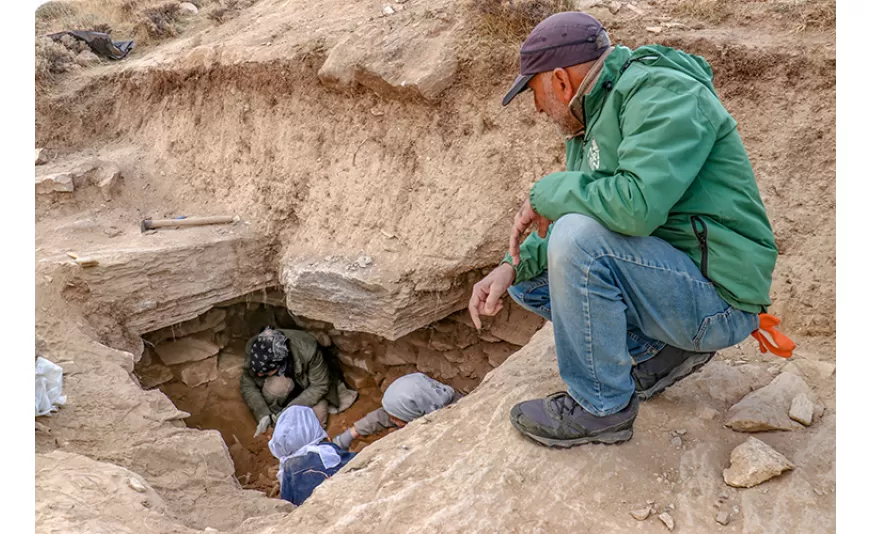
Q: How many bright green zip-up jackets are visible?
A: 1